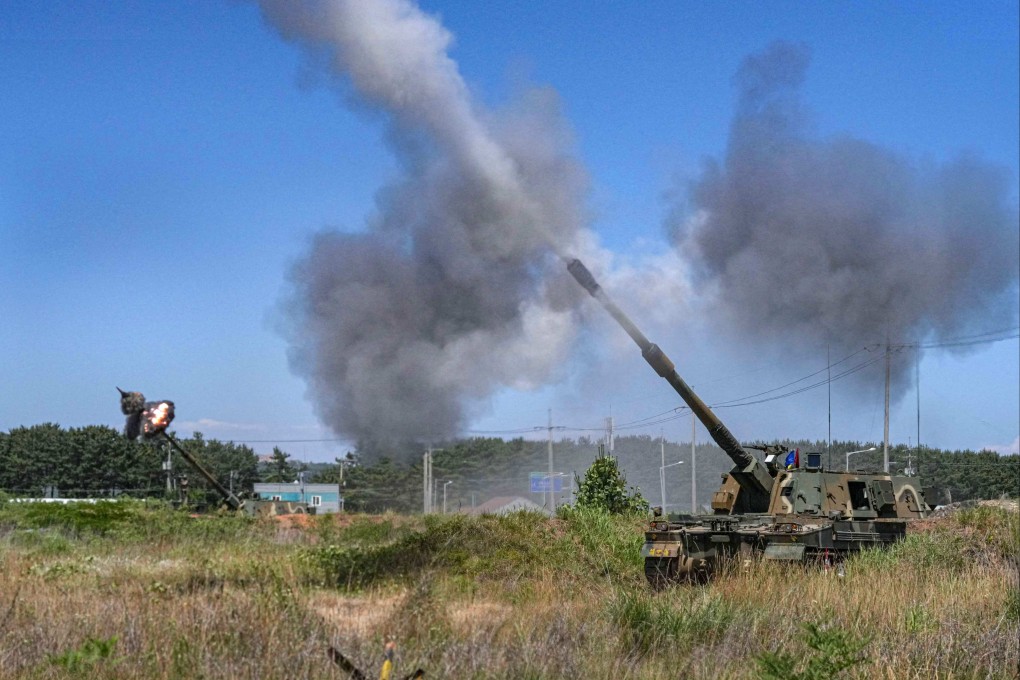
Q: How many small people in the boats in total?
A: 0